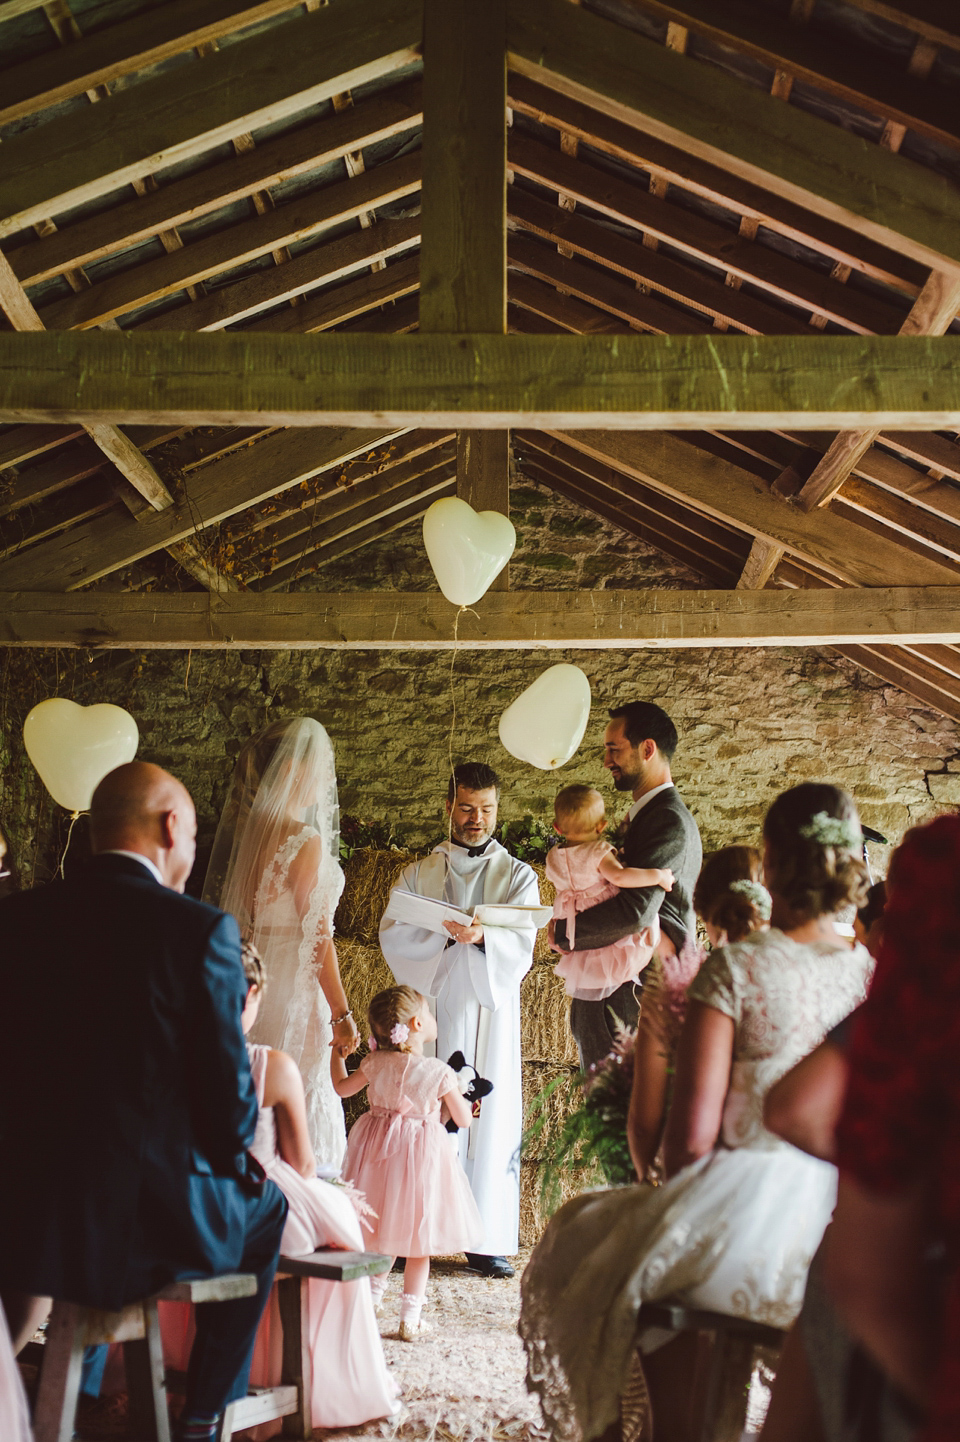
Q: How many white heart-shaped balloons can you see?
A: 3